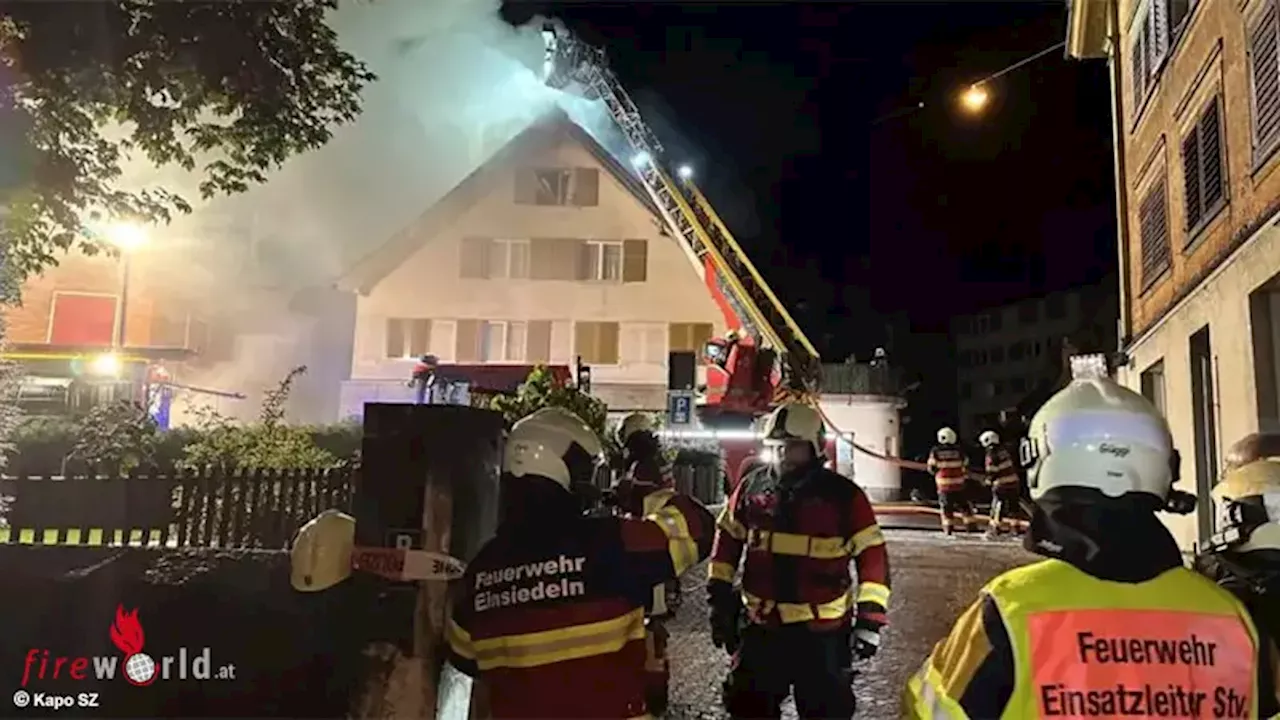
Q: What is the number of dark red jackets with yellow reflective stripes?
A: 5